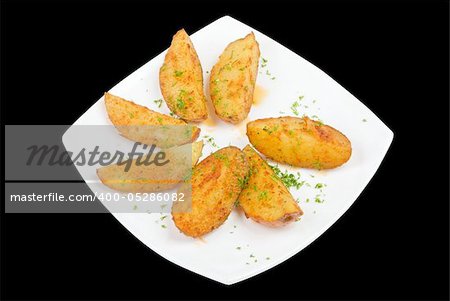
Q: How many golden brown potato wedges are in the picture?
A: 7